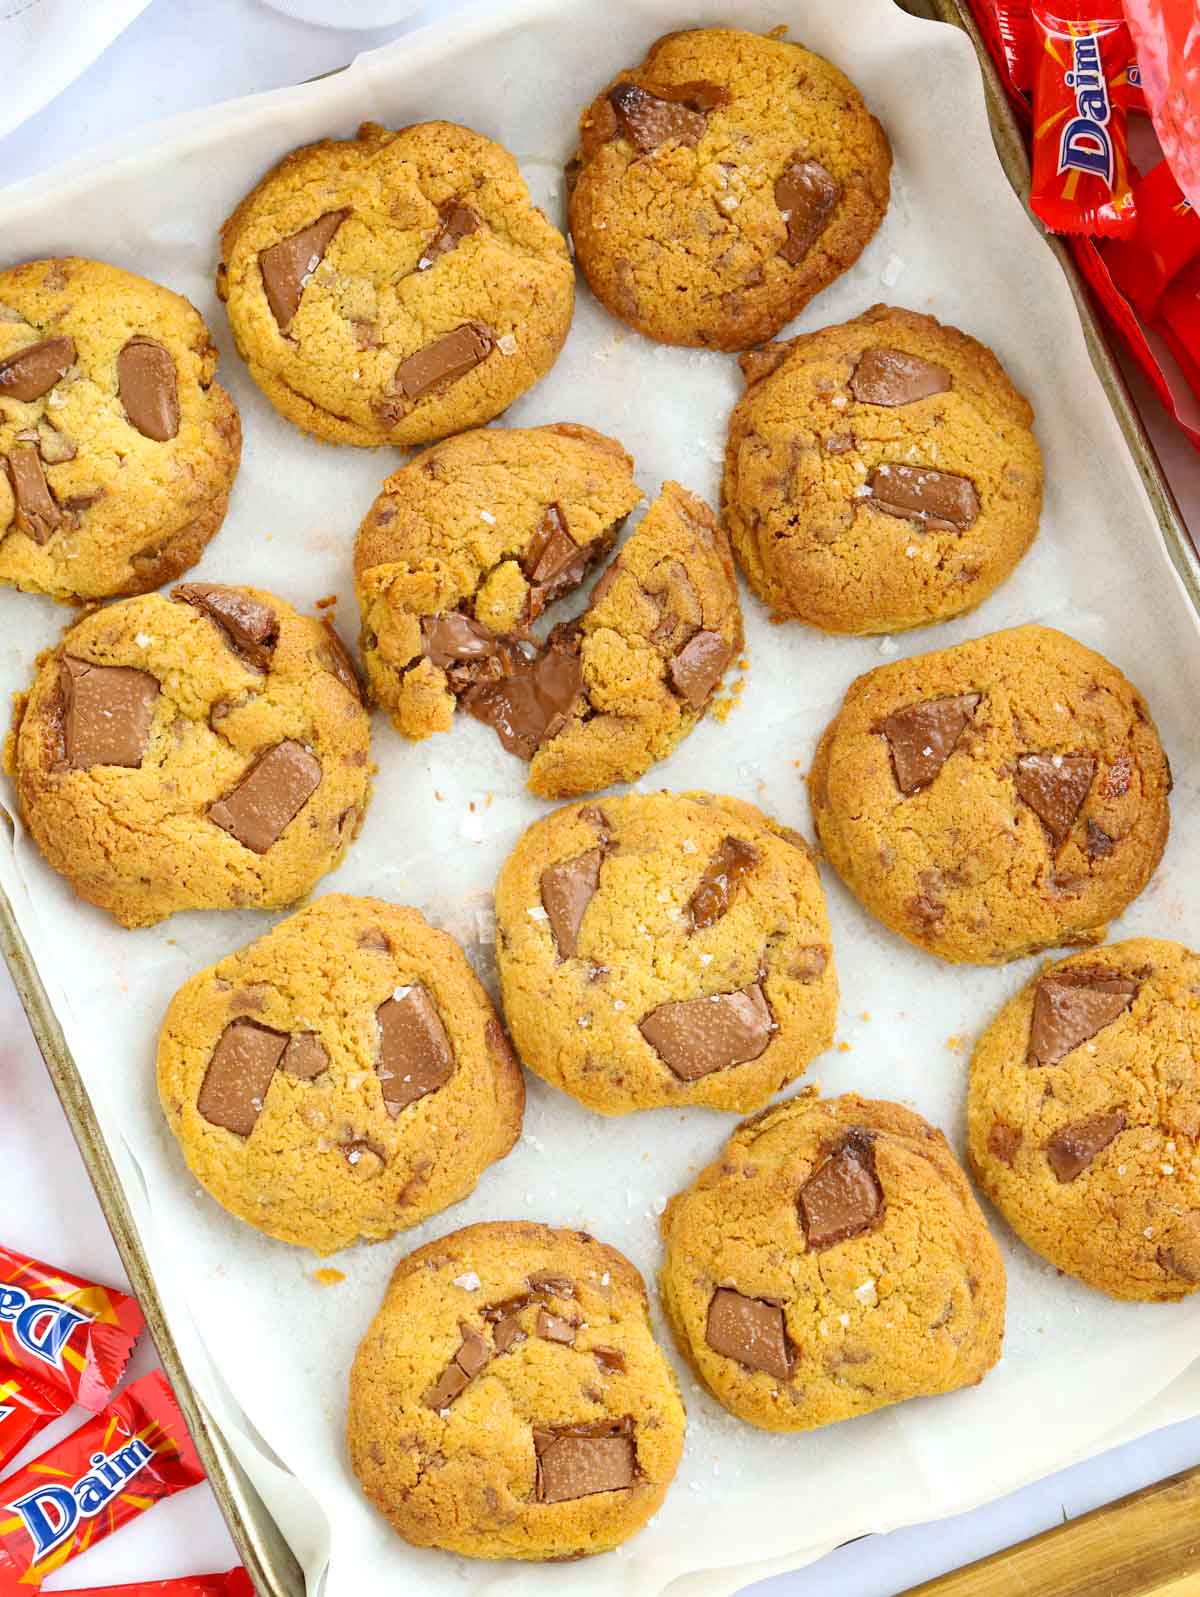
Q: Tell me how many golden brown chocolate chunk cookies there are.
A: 12